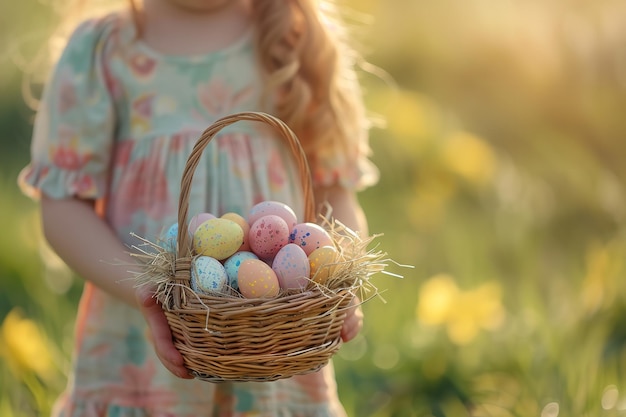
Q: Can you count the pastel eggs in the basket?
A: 12